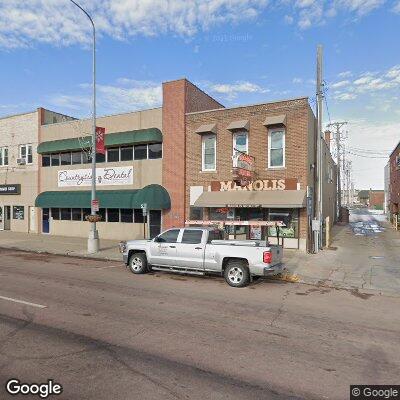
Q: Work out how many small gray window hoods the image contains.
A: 3